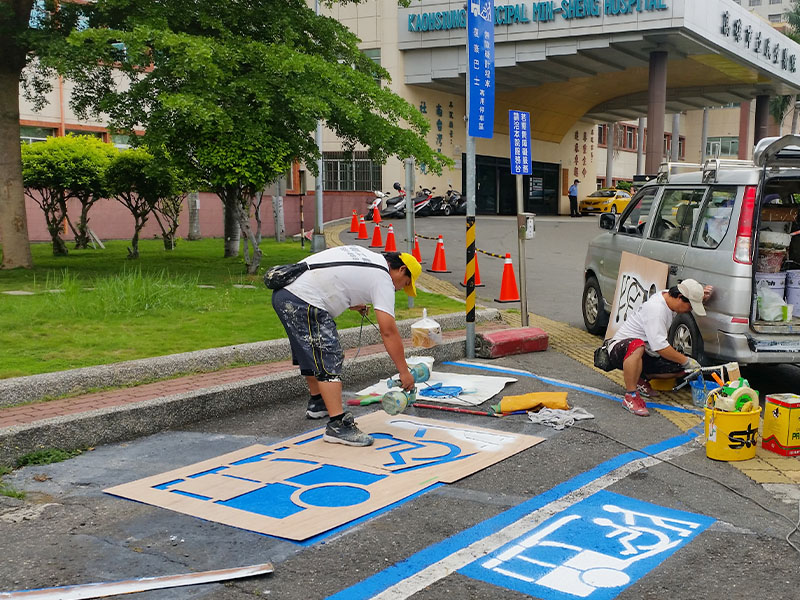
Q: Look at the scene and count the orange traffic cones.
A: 9